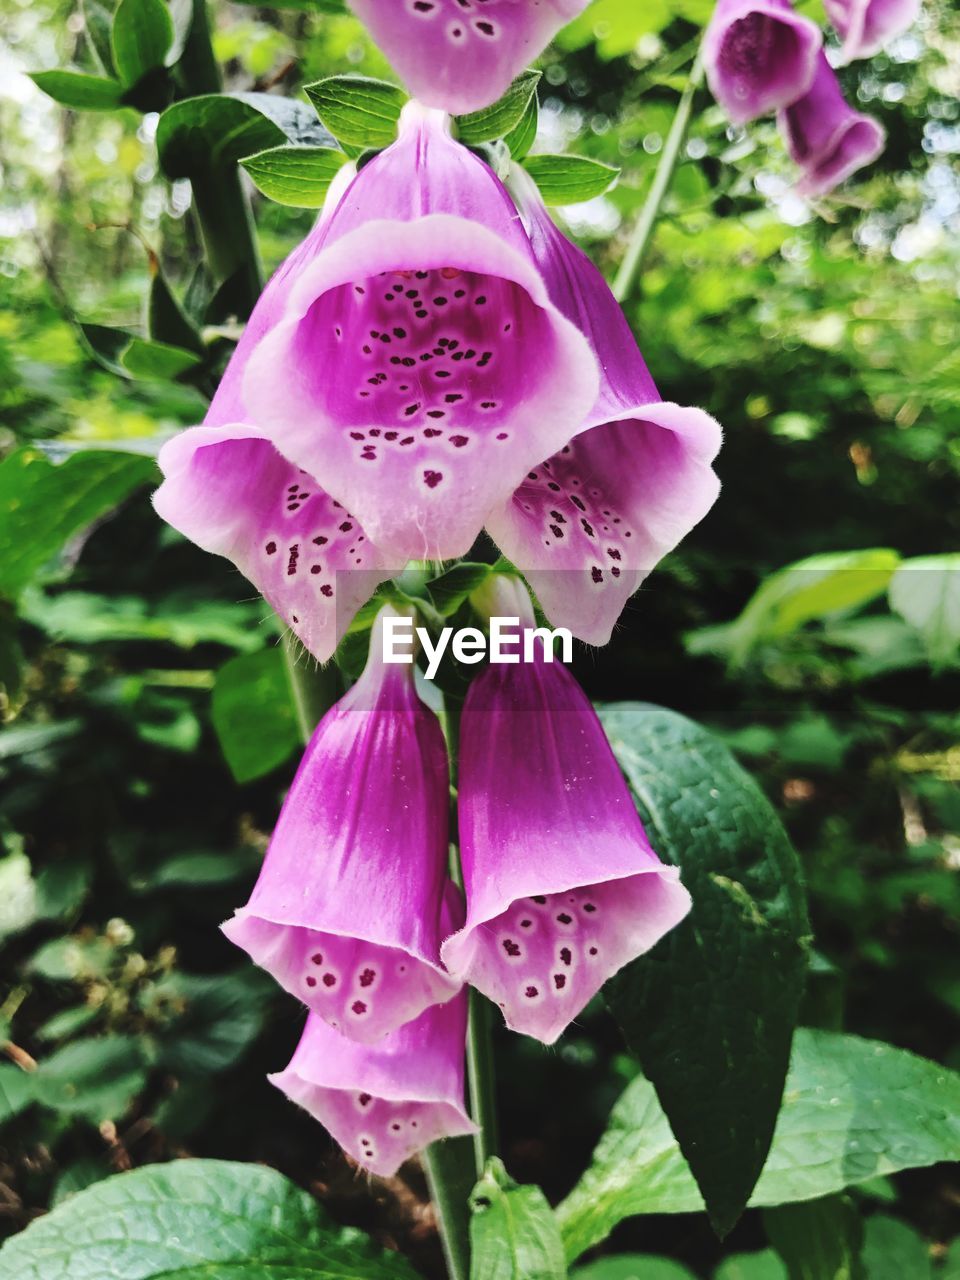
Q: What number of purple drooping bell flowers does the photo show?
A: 10